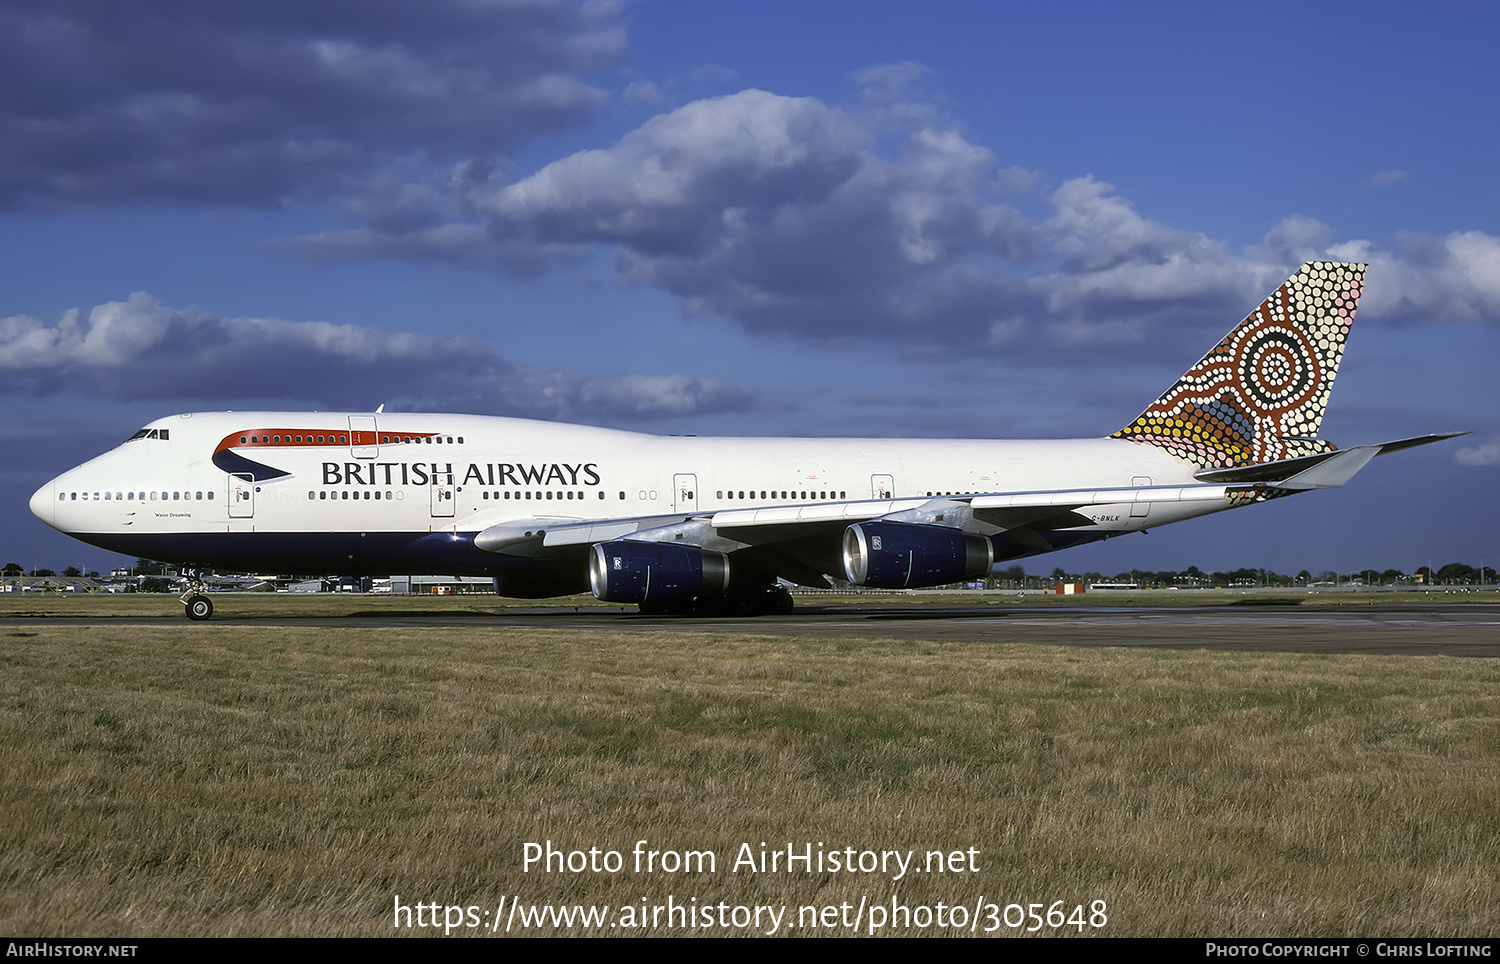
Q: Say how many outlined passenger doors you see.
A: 6